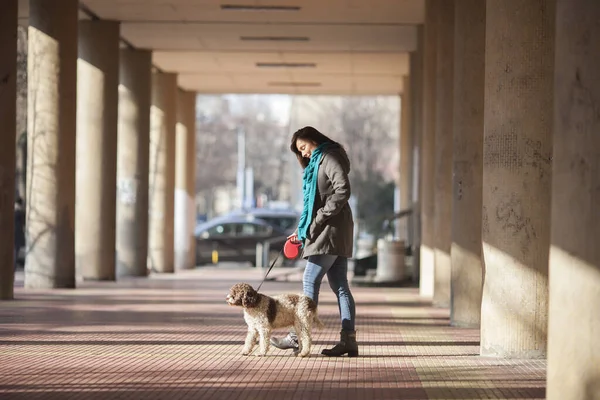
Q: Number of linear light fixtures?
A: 4